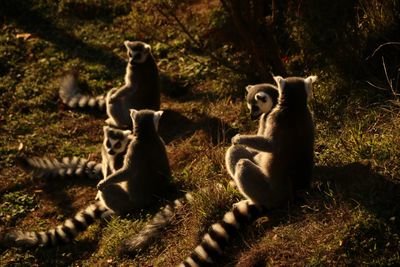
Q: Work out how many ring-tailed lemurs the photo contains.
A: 5